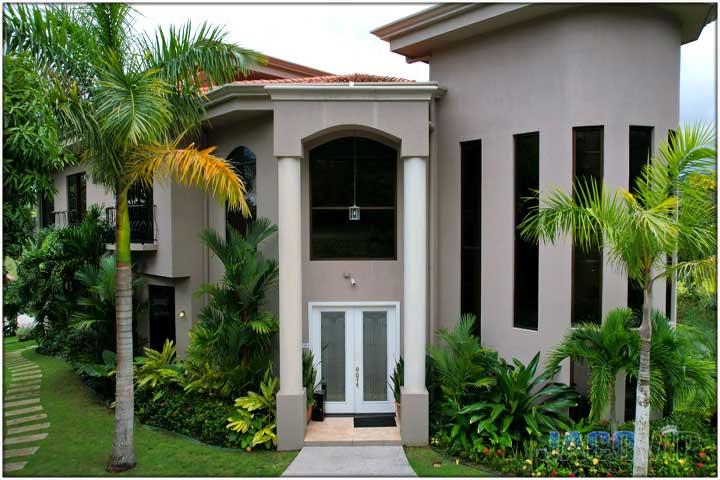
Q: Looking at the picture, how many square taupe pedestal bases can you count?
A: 2